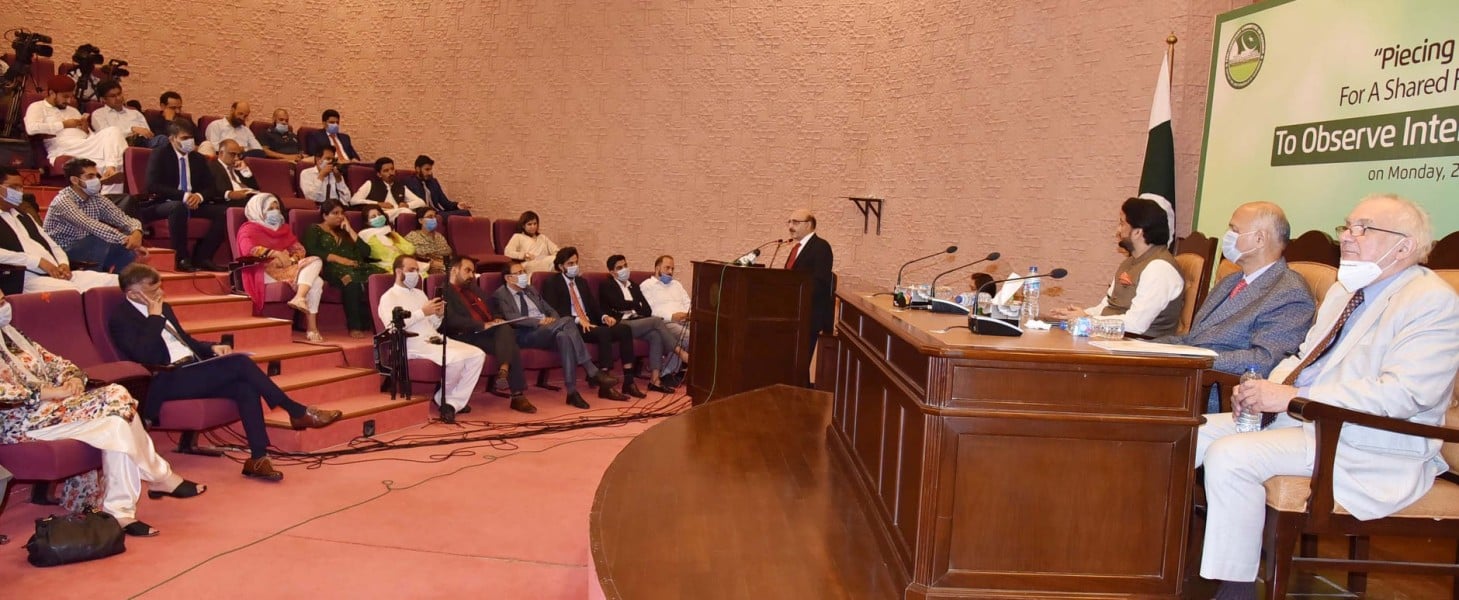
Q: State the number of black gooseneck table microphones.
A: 3